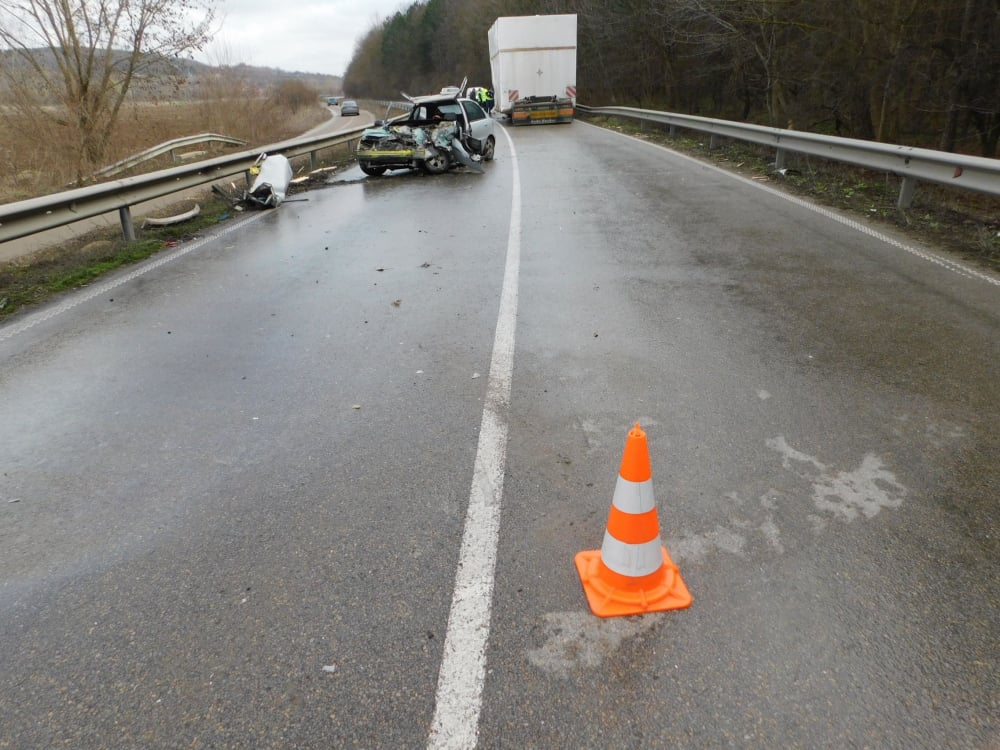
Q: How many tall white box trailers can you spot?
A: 1